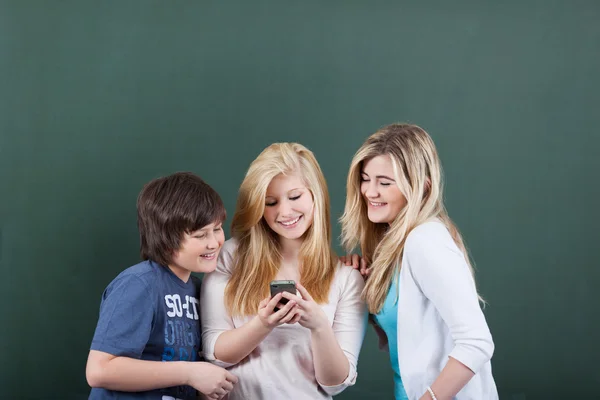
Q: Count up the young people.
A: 3